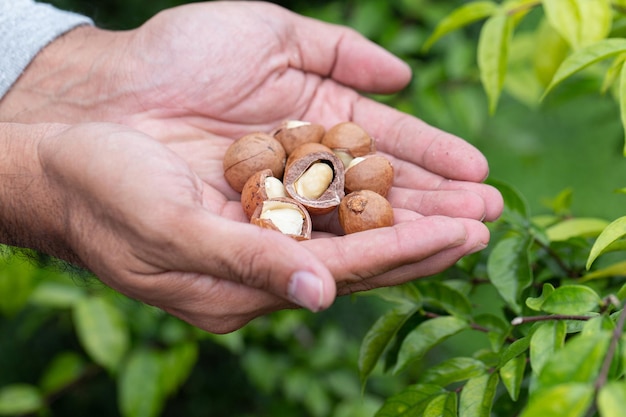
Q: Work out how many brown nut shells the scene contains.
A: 8